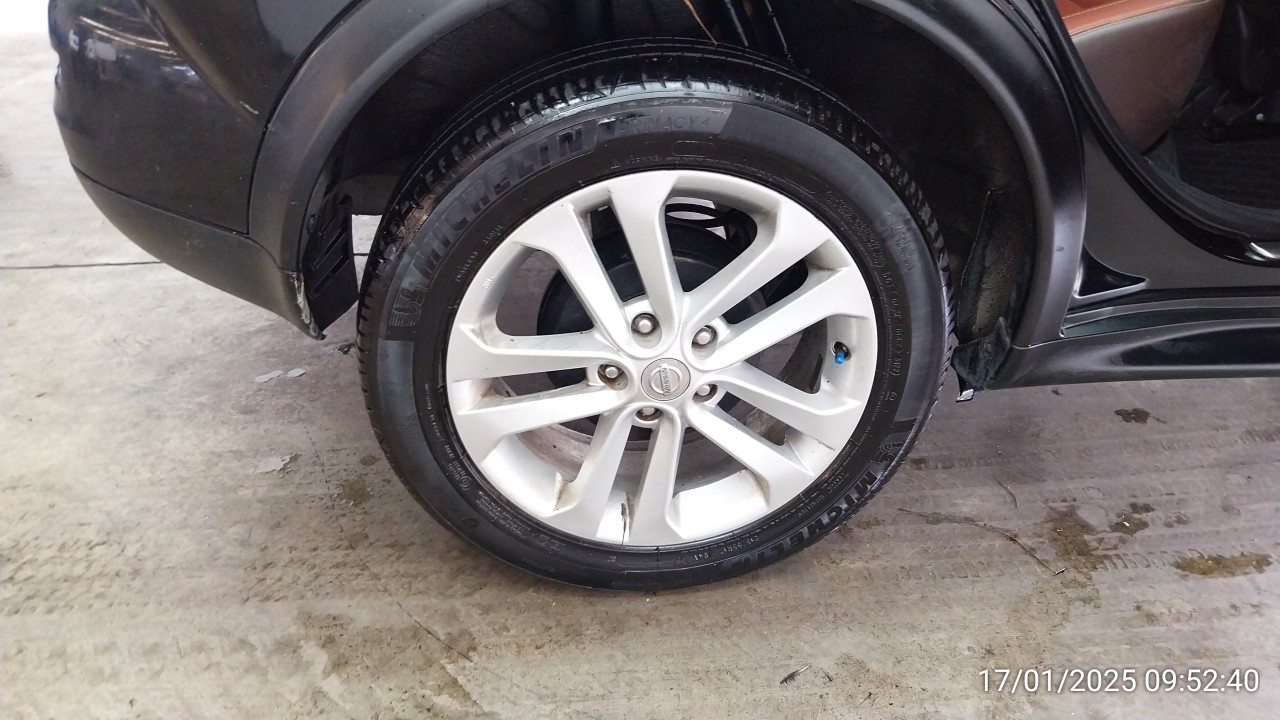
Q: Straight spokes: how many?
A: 10